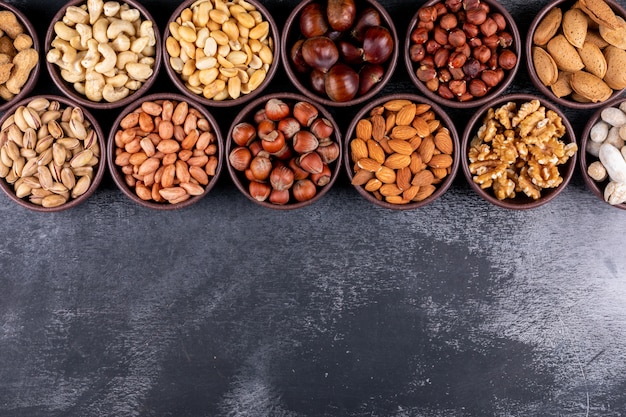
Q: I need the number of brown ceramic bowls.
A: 12